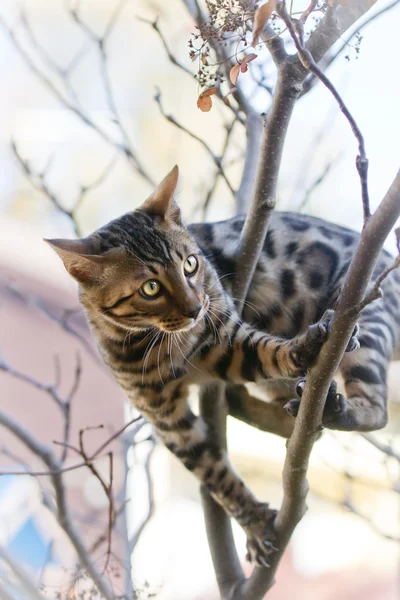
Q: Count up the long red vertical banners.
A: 0